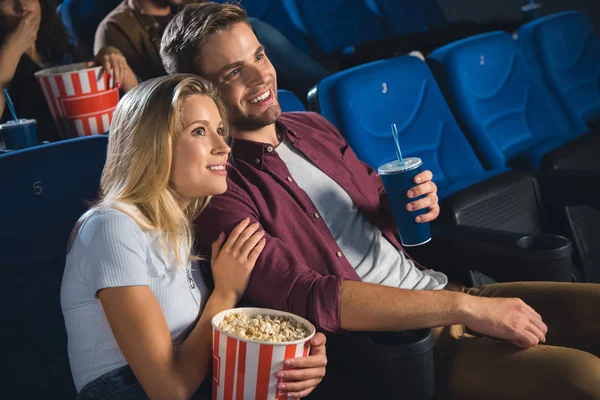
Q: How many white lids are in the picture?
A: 2